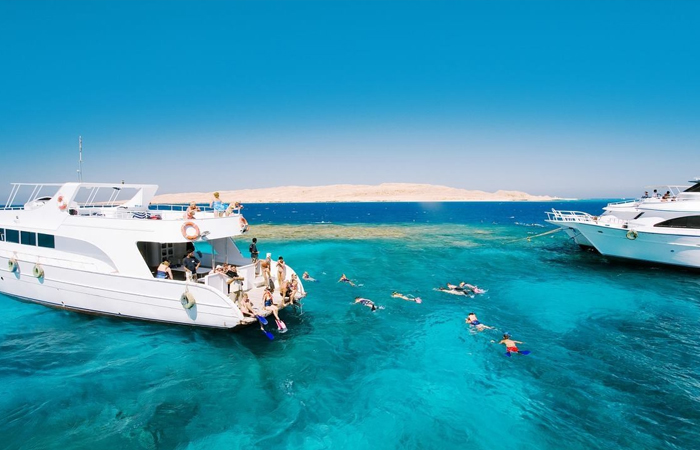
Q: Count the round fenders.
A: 4